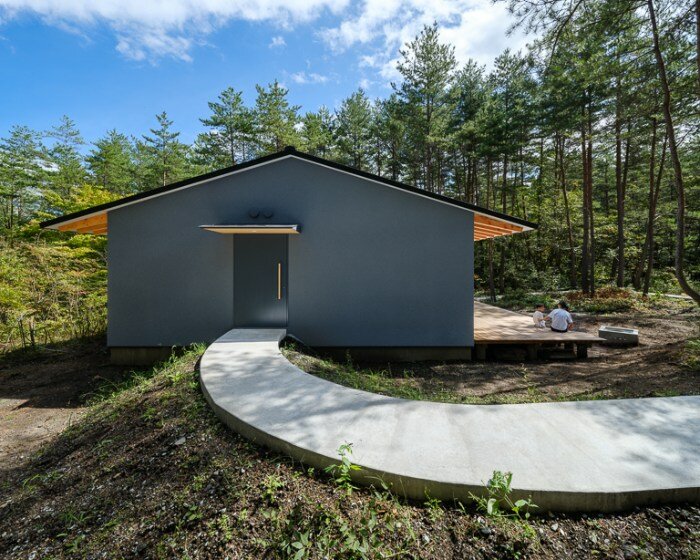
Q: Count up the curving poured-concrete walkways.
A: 1